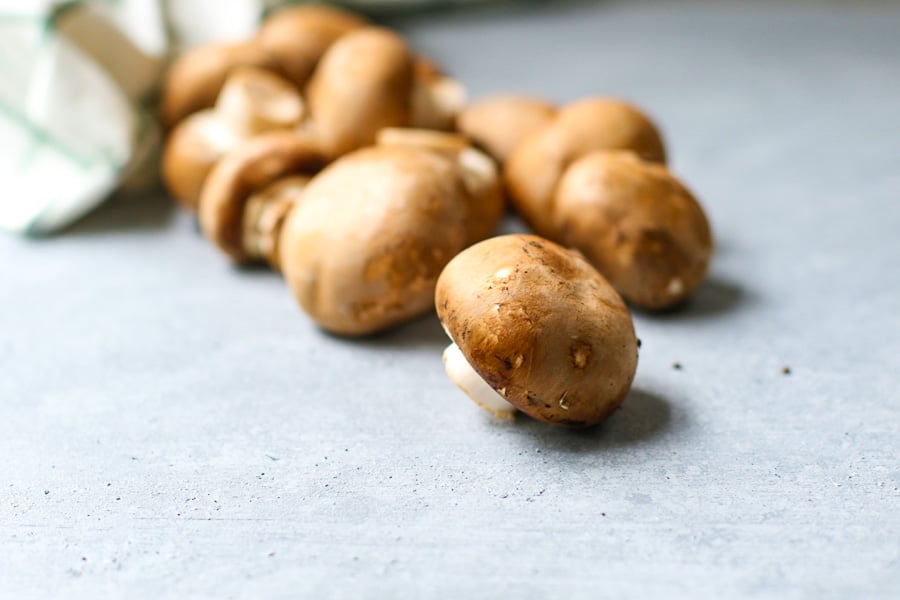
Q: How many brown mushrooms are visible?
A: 12